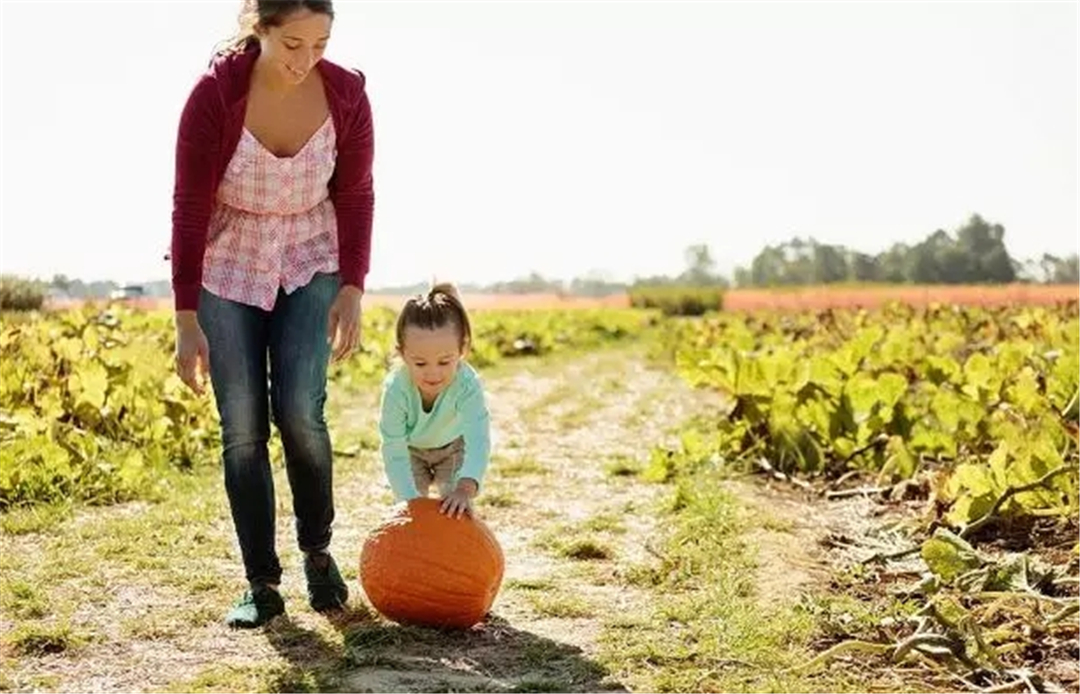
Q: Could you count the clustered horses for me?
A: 0